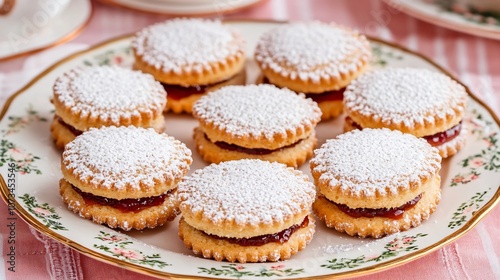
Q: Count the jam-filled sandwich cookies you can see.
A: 8